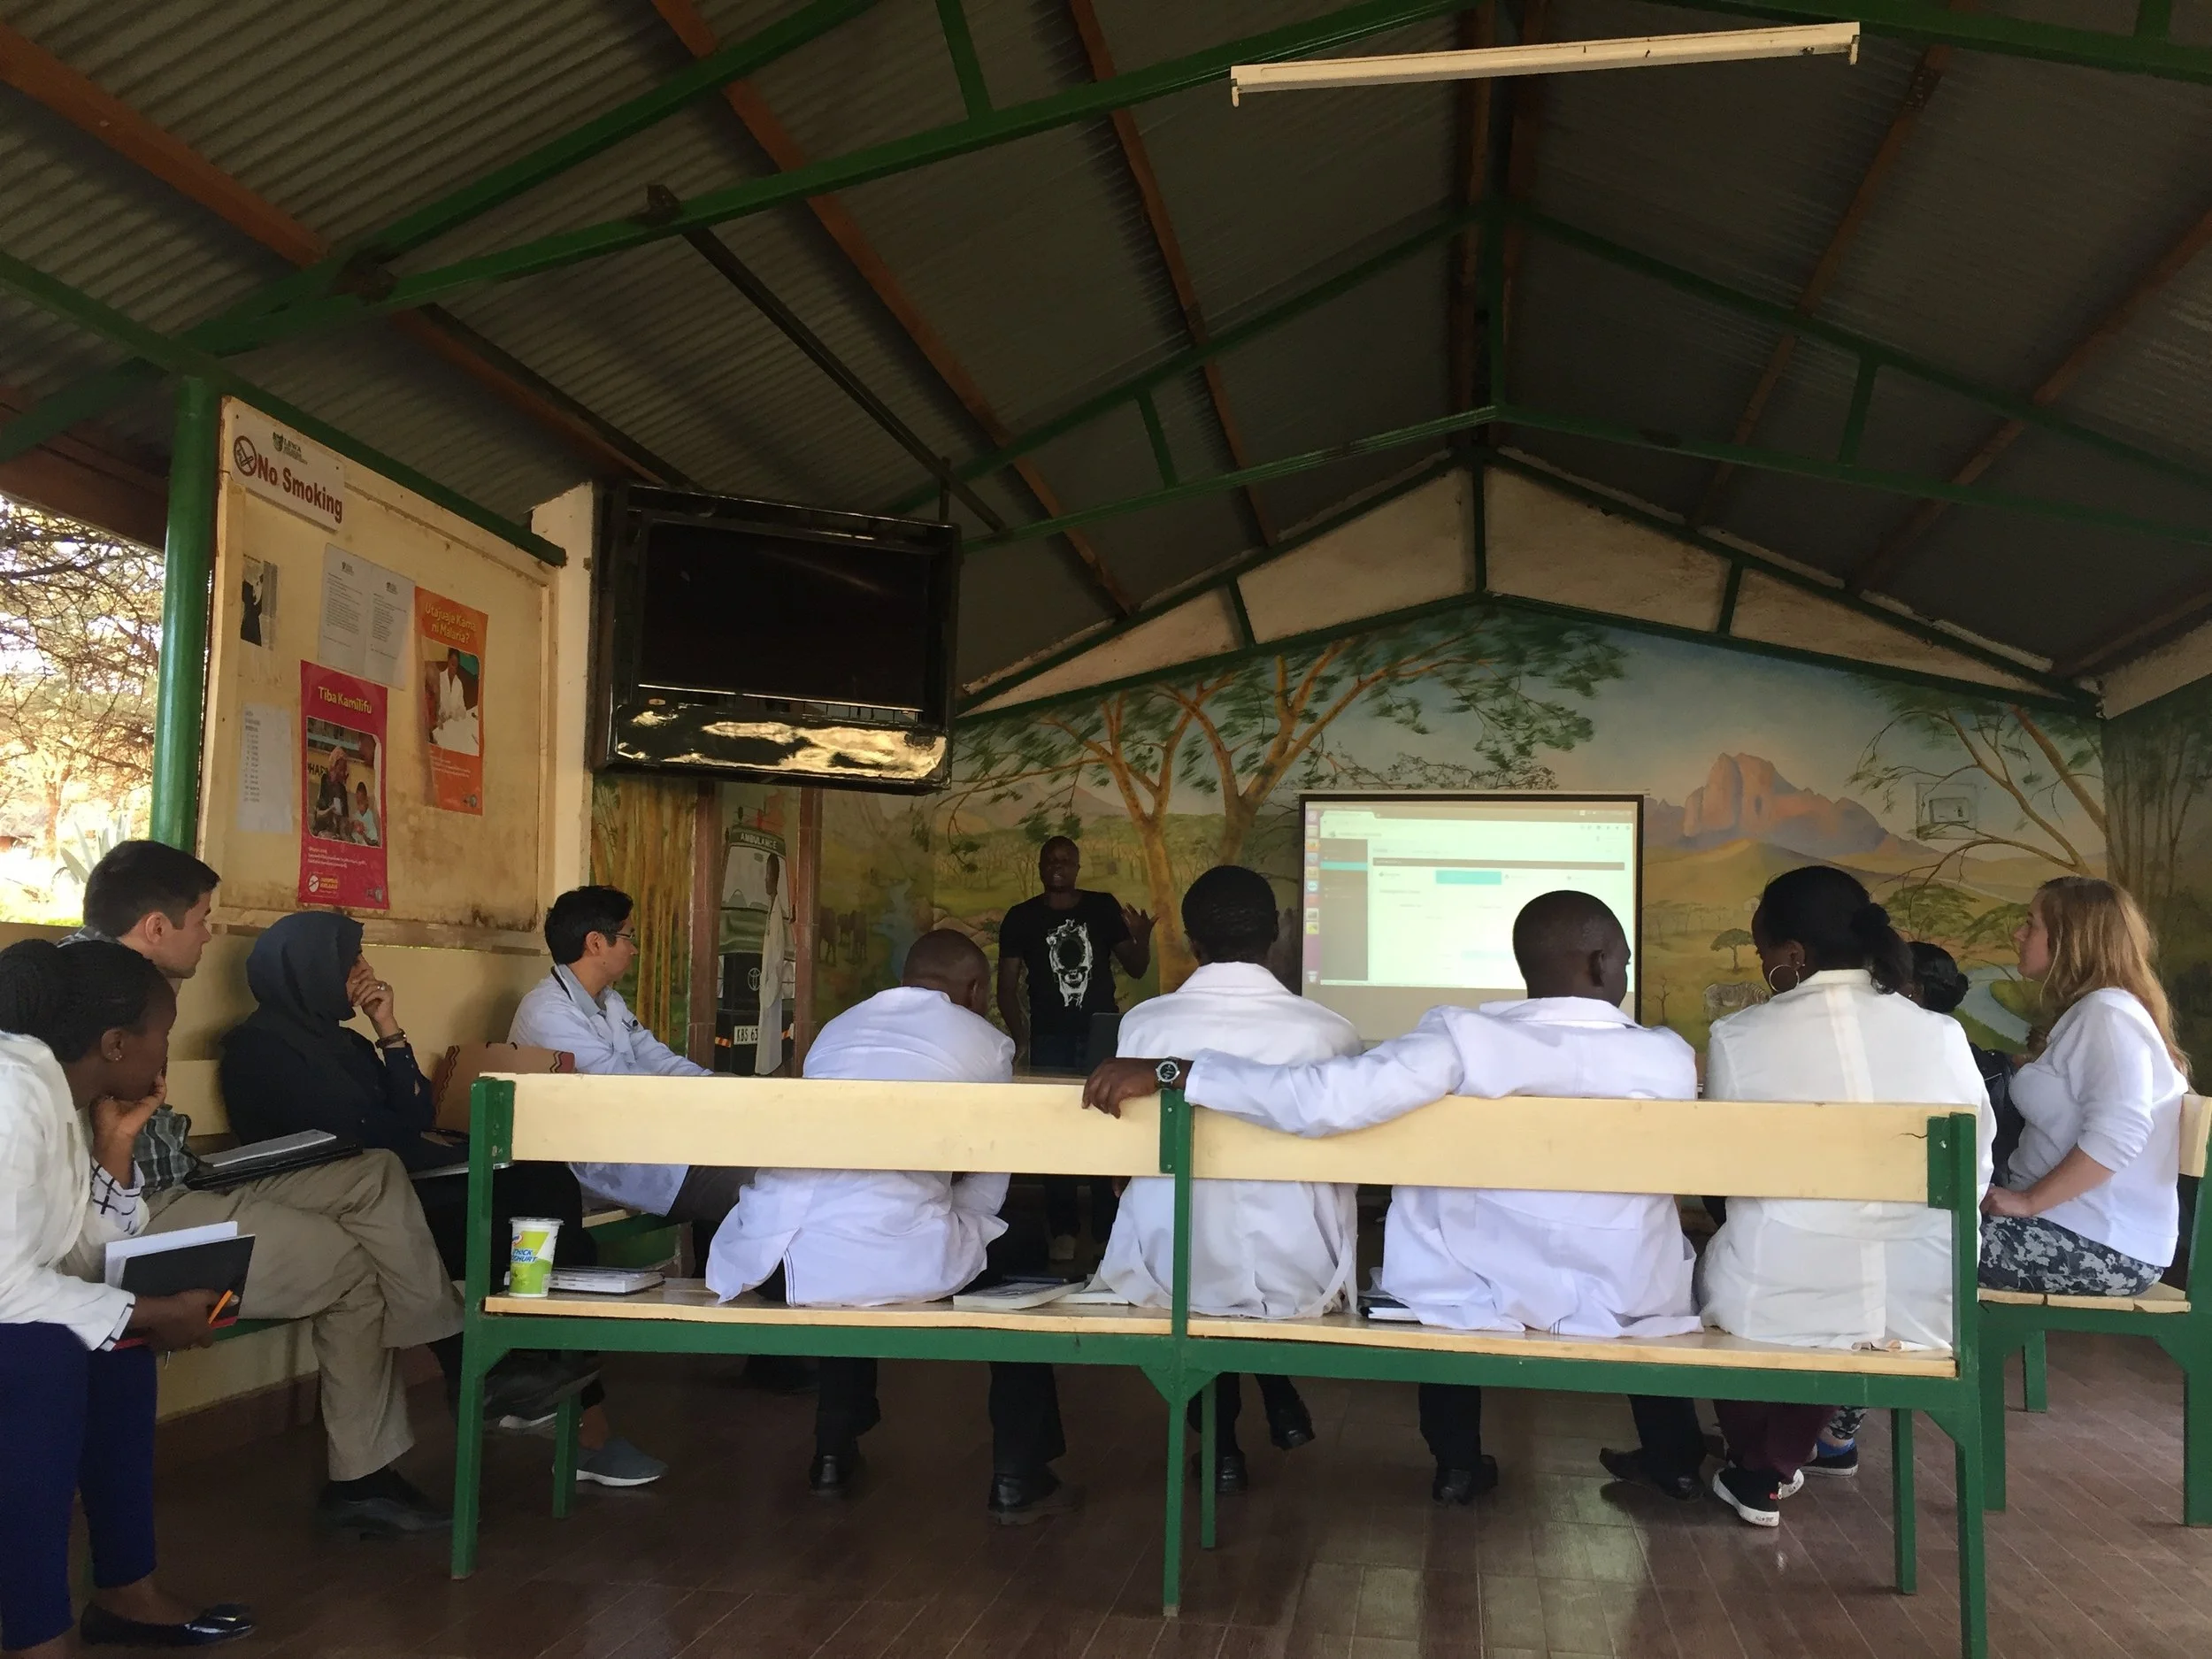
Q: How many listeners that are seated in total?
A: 10